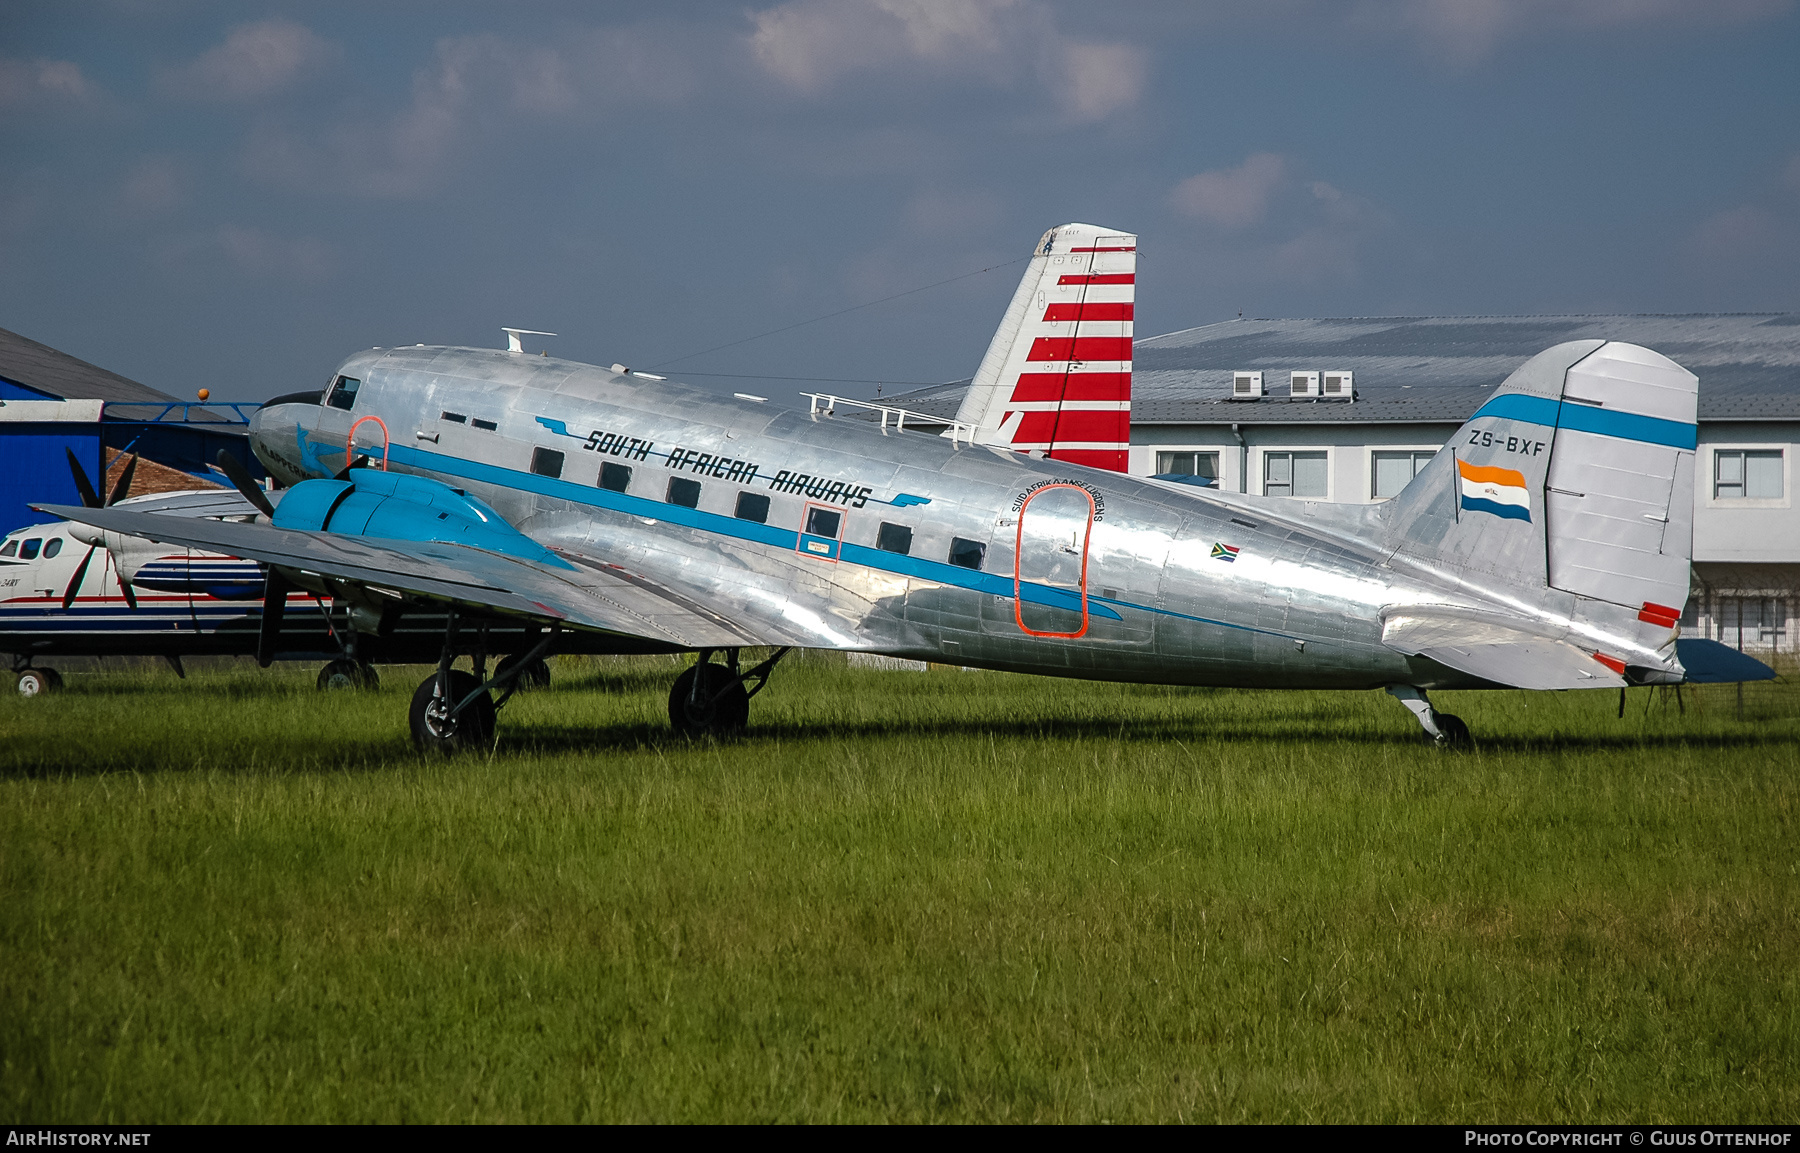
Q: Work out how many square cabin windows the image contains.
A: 7